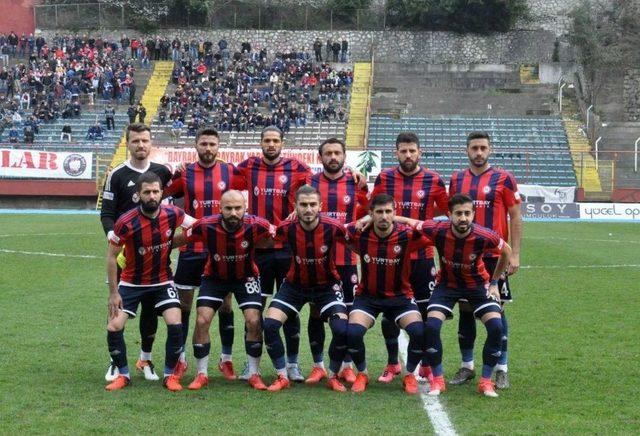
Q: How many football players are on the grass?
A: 11